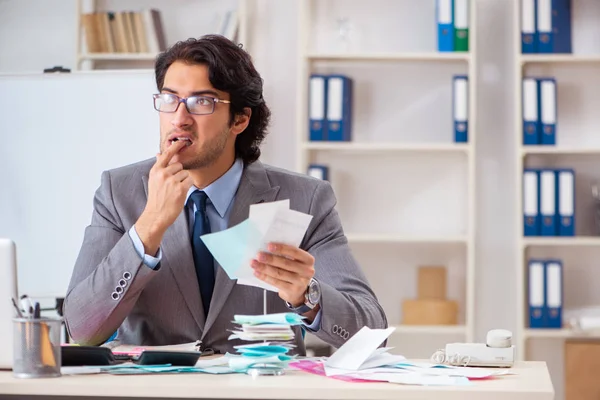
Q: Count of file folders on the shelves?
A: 15